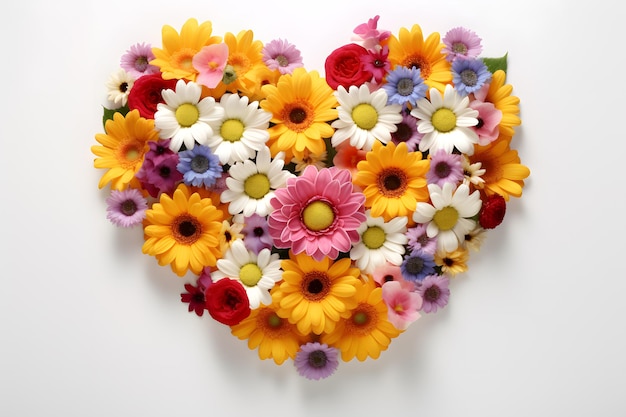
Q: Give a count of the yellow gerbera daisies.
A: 12